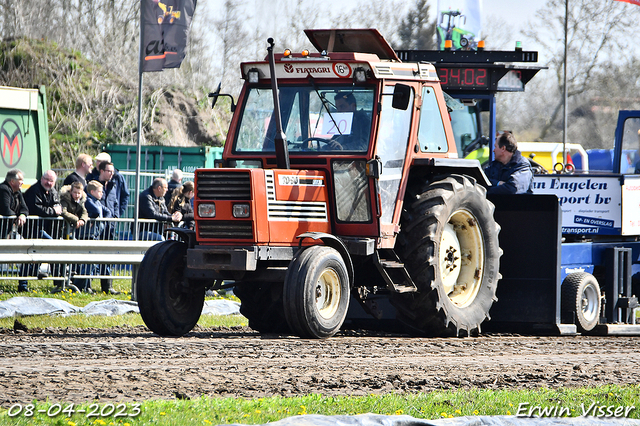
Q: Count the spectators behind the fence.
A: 10